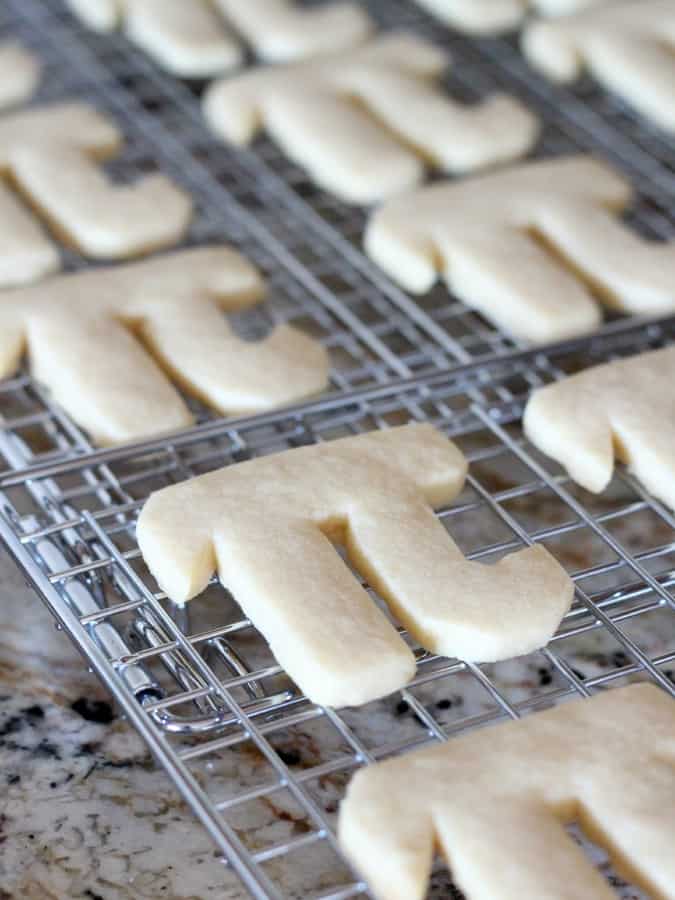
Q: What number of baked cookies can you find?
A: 11